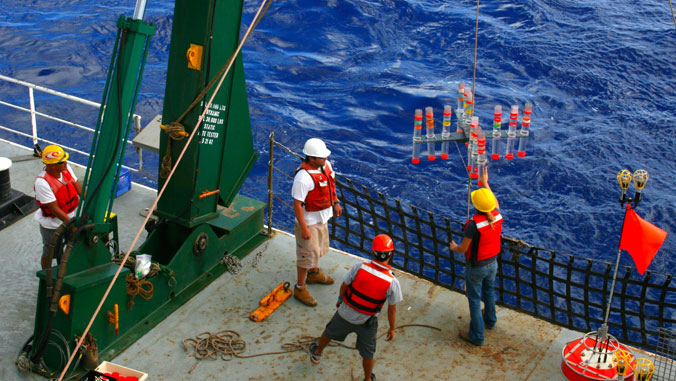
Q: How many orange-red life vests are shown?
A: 4